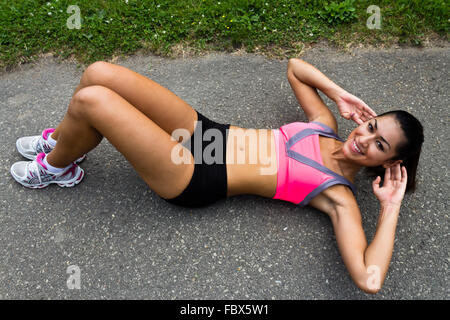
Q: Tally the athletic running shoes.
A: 2